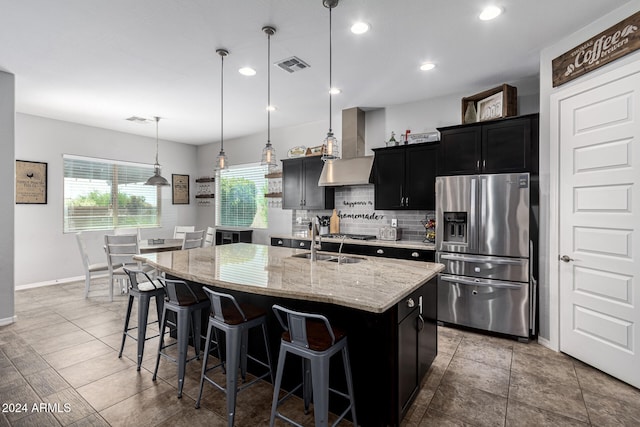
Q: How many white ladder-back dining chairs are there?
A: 6